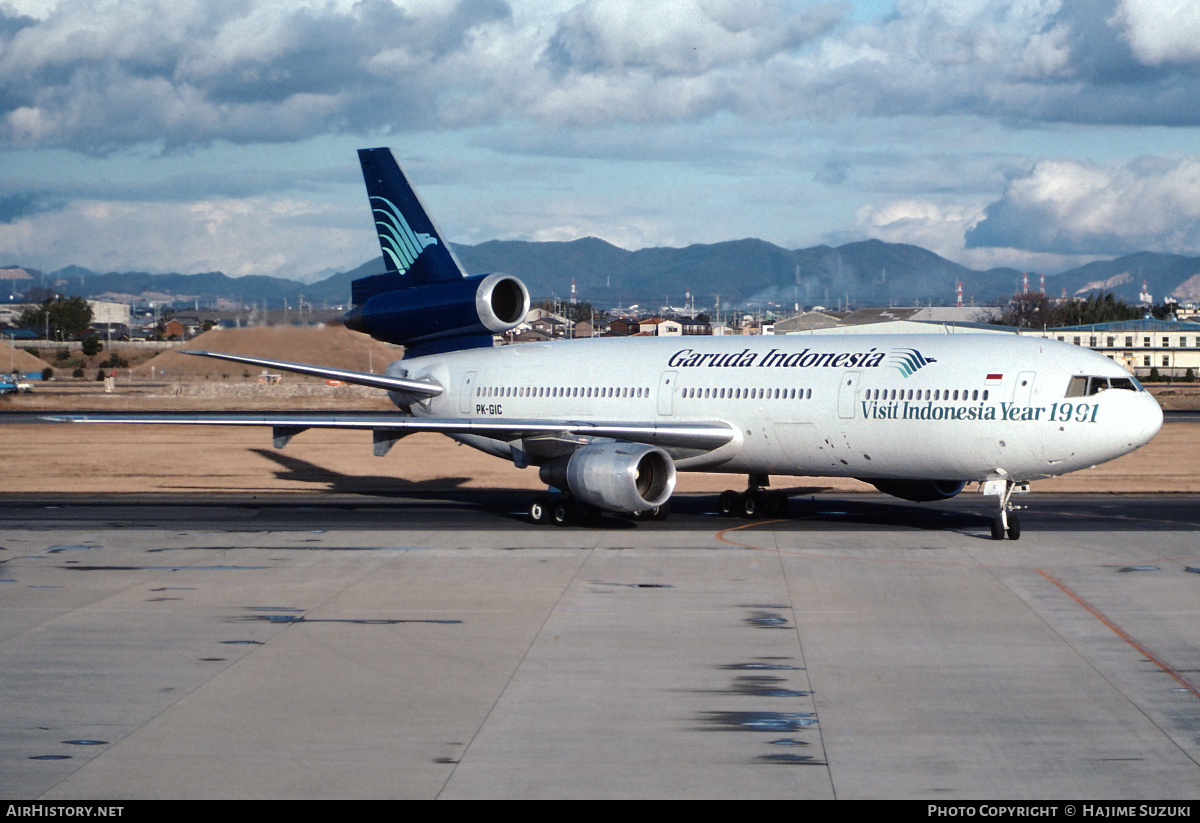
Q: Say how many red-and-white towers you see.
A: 7